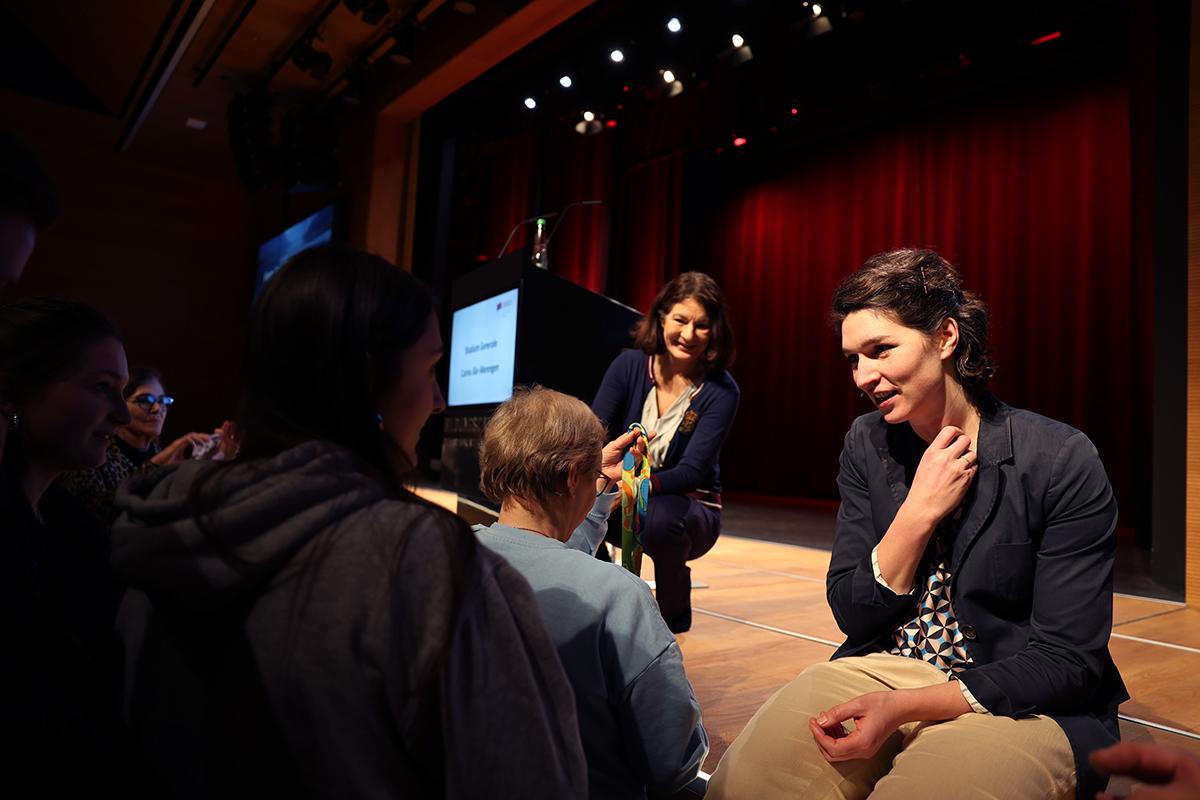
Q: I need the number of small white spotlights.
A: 8